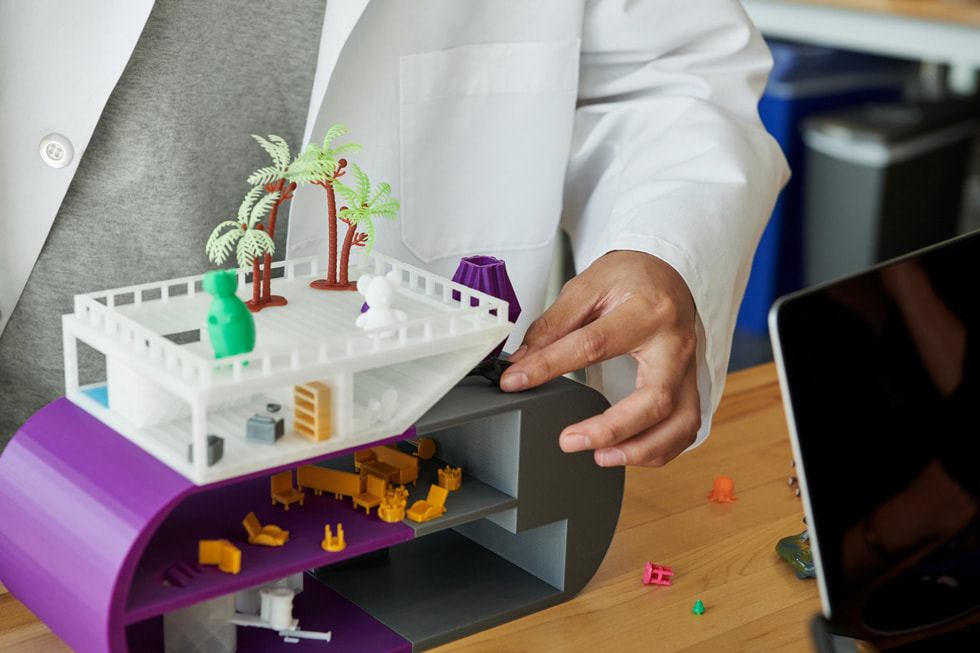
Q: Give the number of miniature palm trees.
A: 4